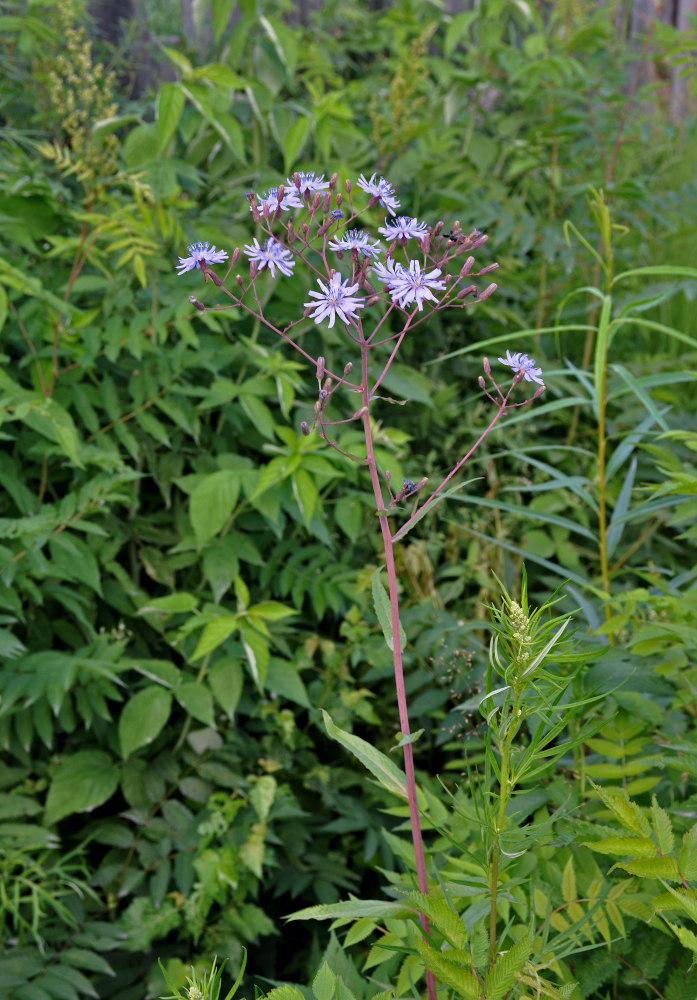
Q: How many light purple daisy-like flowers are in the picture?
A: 11